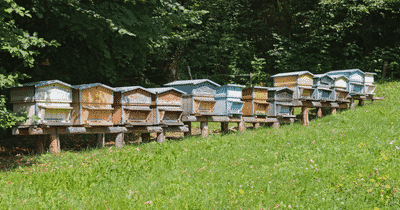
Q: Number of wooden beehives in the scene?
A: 13